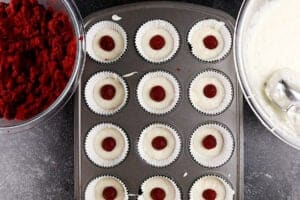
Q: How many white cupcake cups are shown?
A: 12